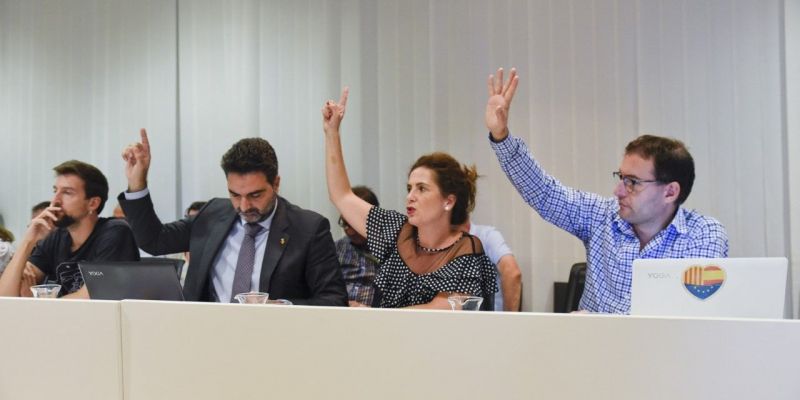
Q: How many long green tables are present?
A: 0